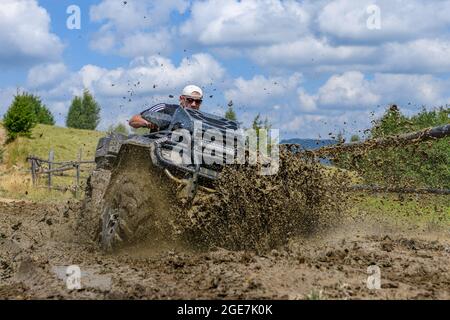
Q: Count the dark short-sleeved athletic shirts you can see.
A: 1